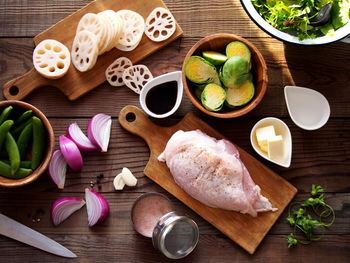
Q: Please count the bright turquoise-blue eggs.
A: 0